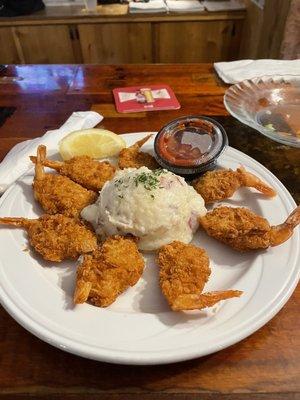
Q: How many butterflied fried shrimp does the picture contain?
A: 8